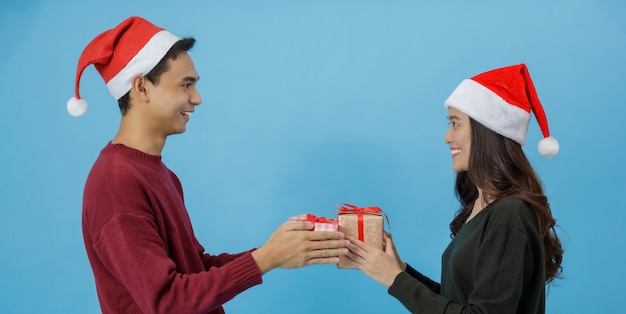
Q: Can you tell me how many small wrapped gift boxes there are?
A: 2